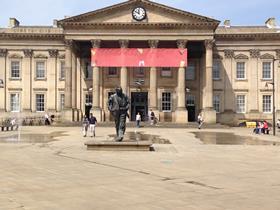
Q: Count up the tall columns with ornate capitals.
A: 6